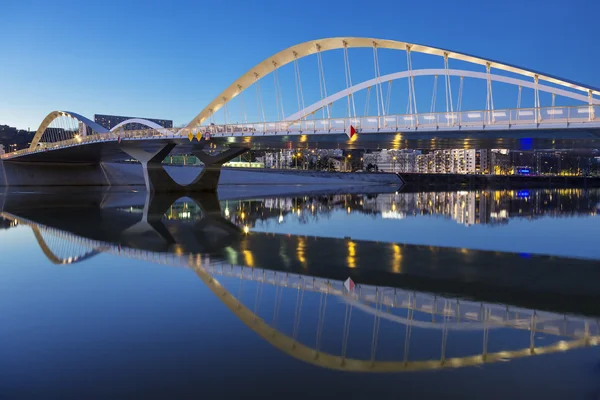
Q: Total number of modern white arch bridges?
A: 1